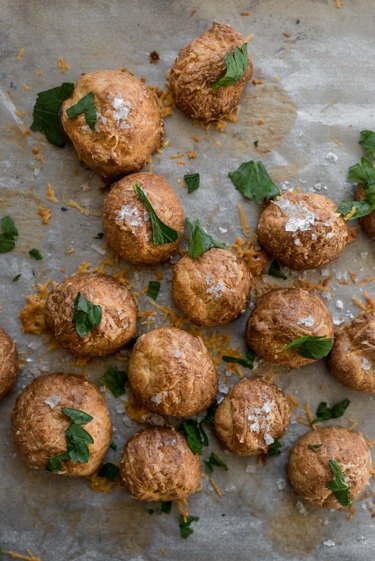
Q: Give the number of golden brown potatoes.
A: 15